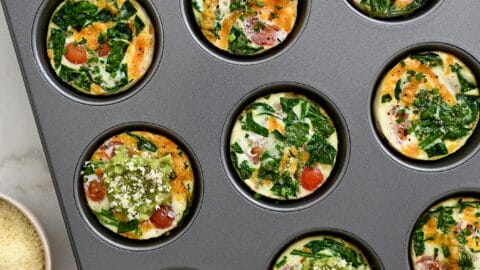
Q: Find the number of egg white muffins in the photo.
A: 8